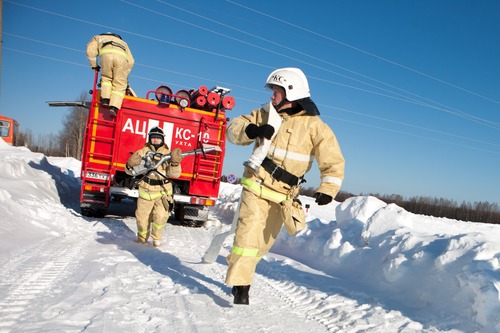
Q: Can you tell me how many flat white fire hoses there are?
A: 1